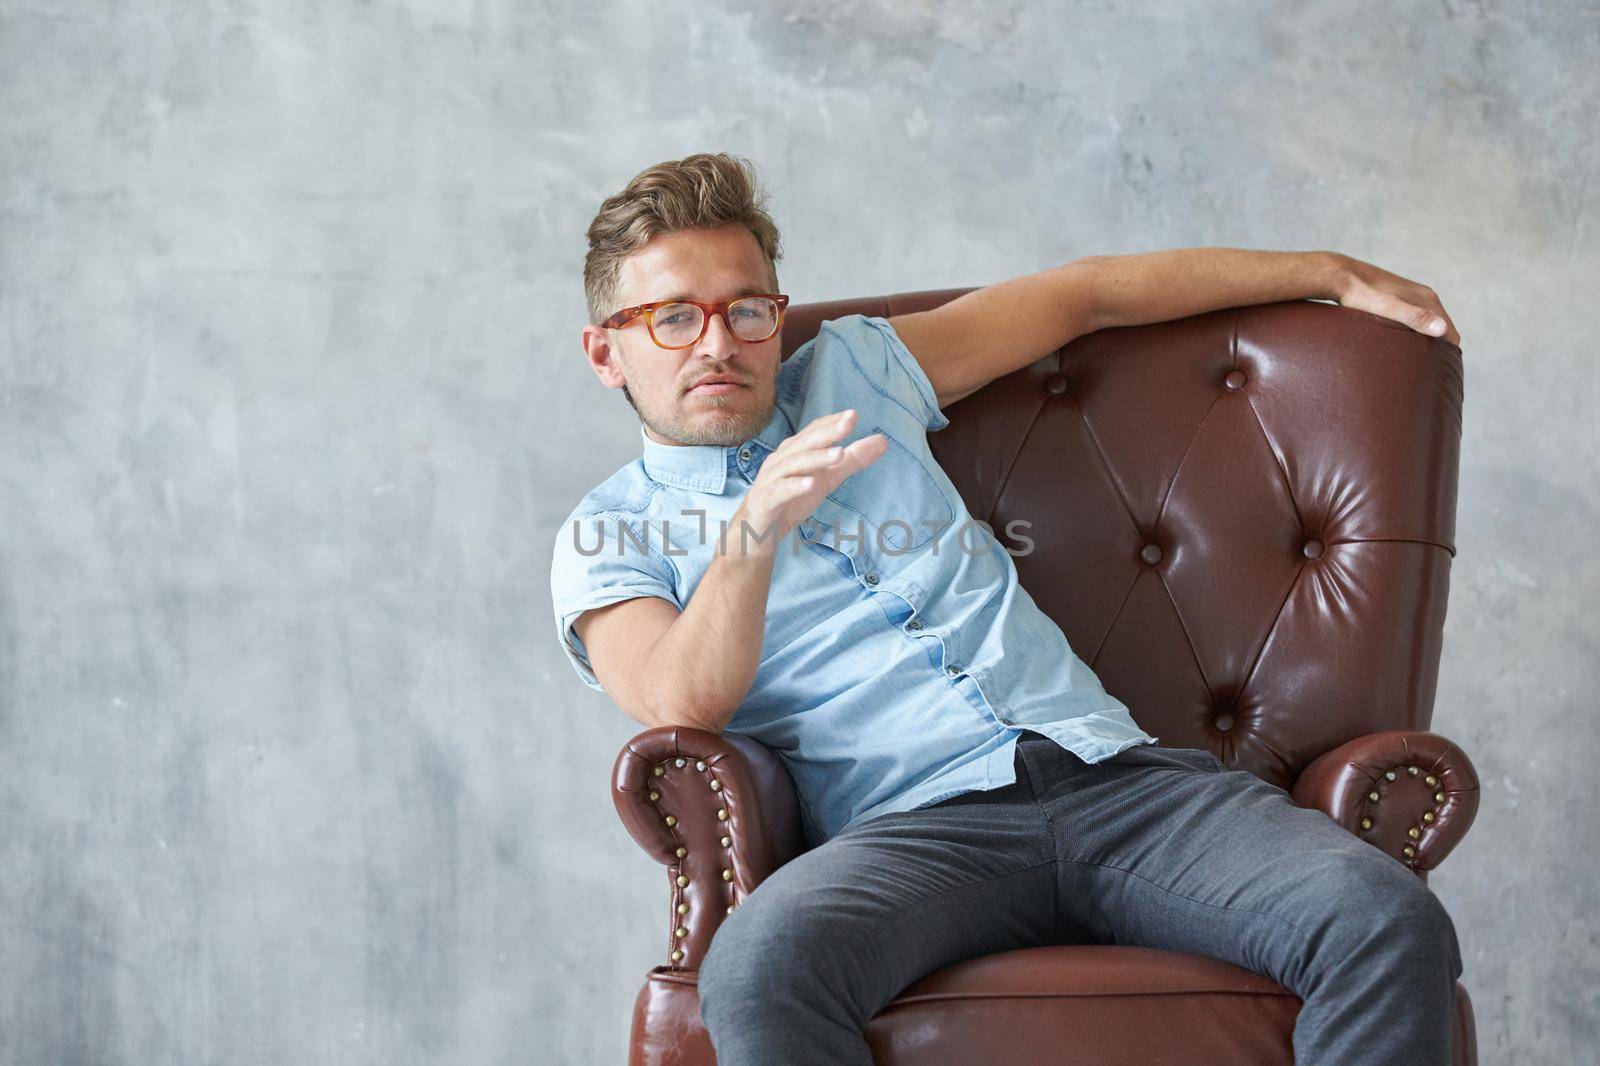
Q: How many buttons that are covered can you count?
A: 5